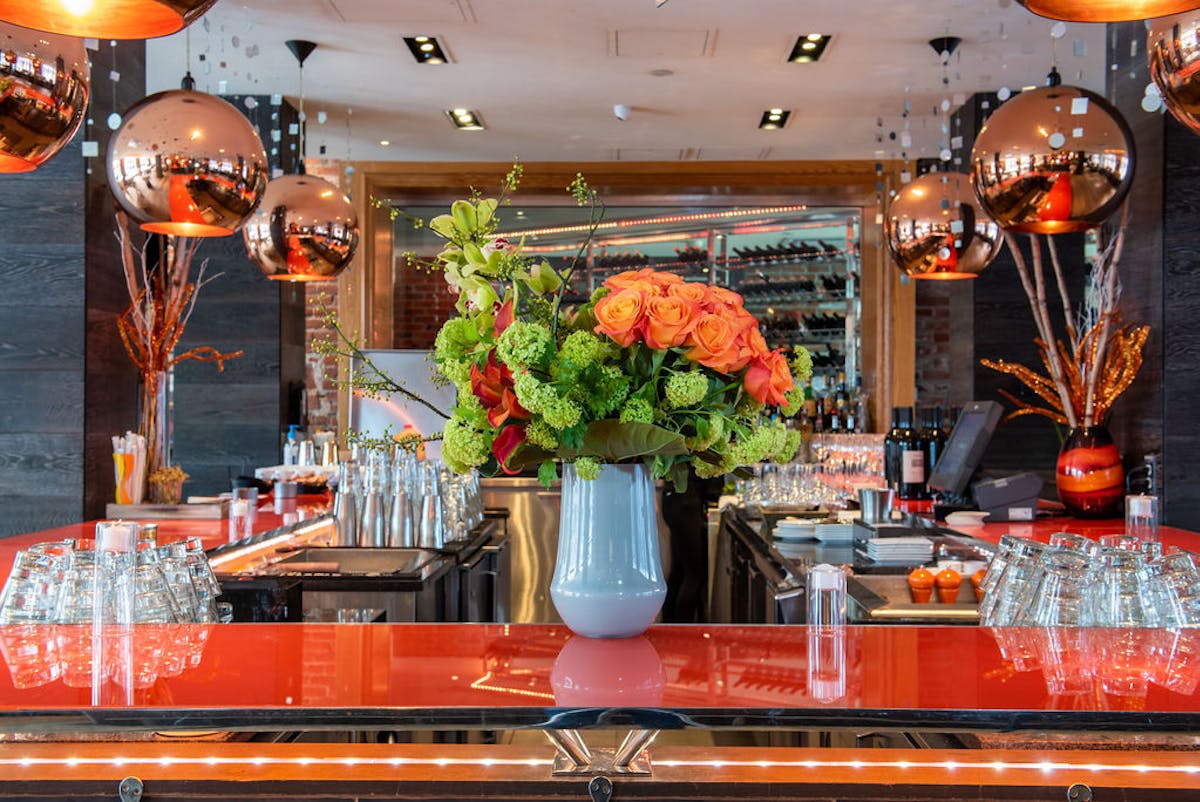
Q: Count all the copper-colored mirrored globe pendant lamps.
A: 8